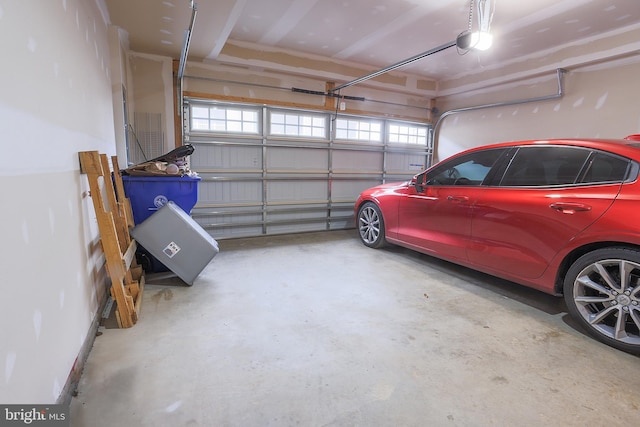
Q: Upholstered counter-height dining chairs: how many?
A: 0